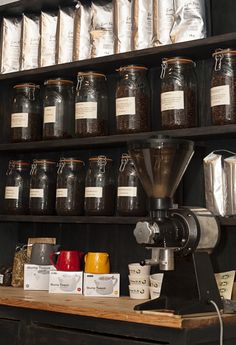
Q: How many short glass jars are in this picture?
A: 5